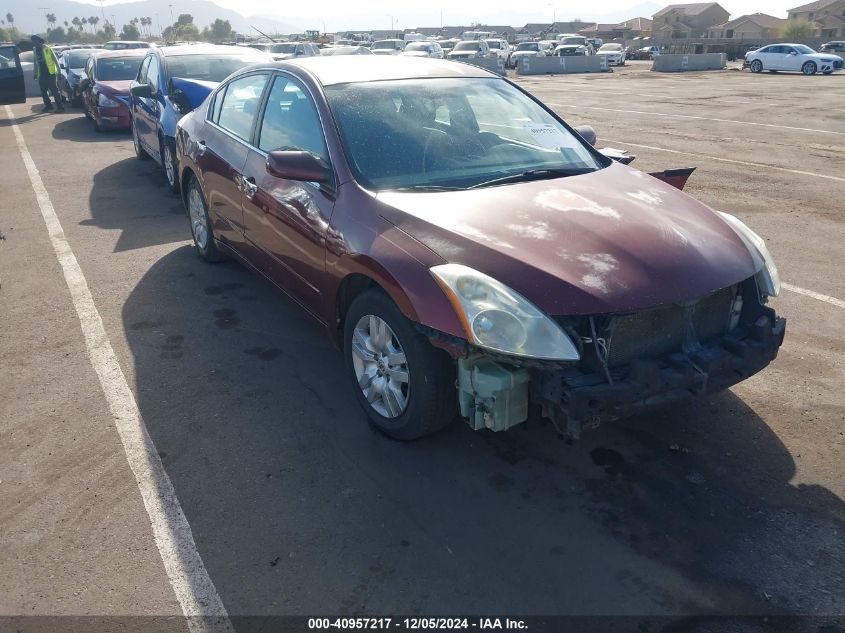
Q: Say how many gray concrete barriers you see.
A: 3